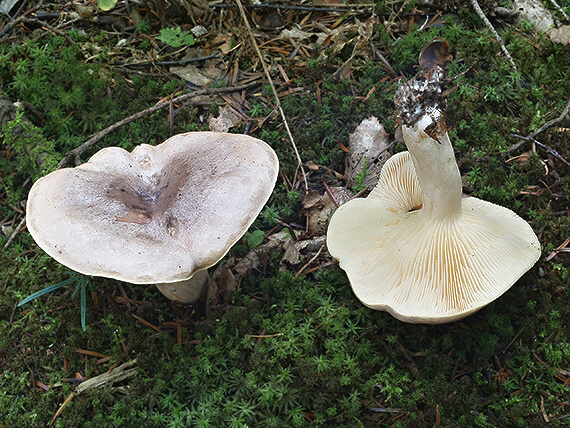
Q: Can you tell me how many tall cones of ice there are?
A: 0